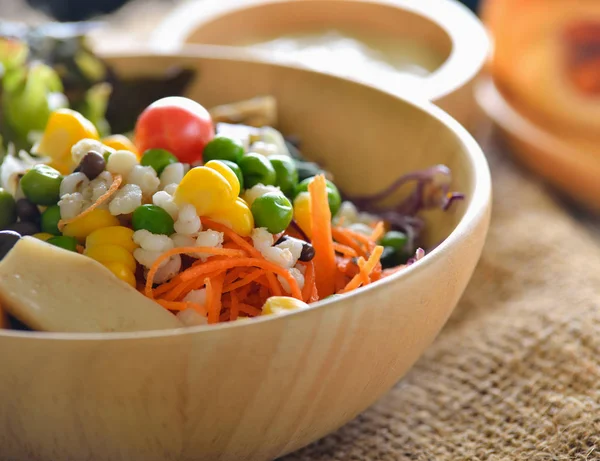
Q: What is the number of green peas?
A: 13